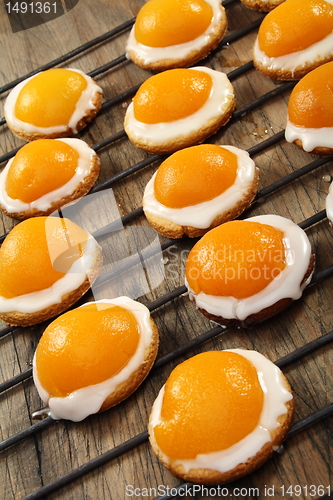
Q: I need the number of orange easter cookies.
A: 11